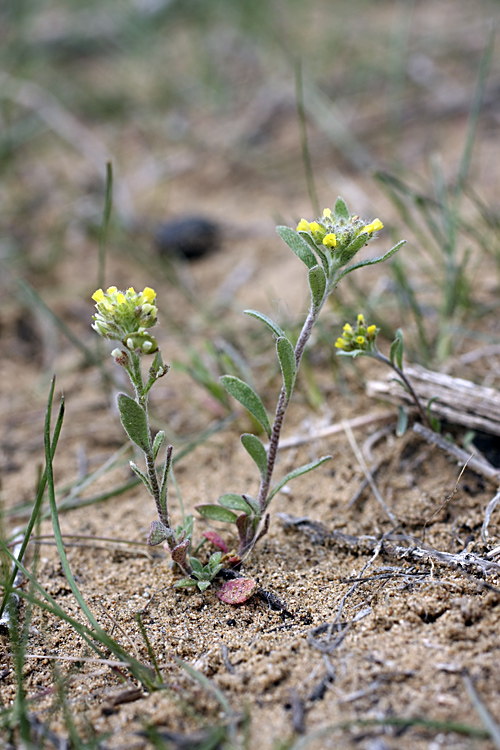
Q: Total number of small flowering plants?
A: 3